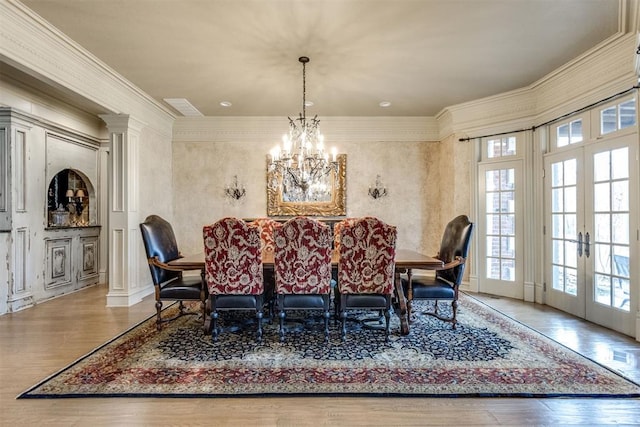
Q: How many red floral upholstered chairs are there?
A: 5